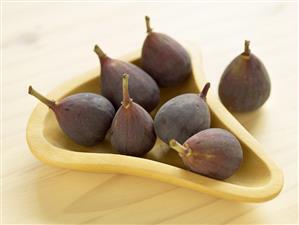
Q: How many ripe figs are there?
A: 7